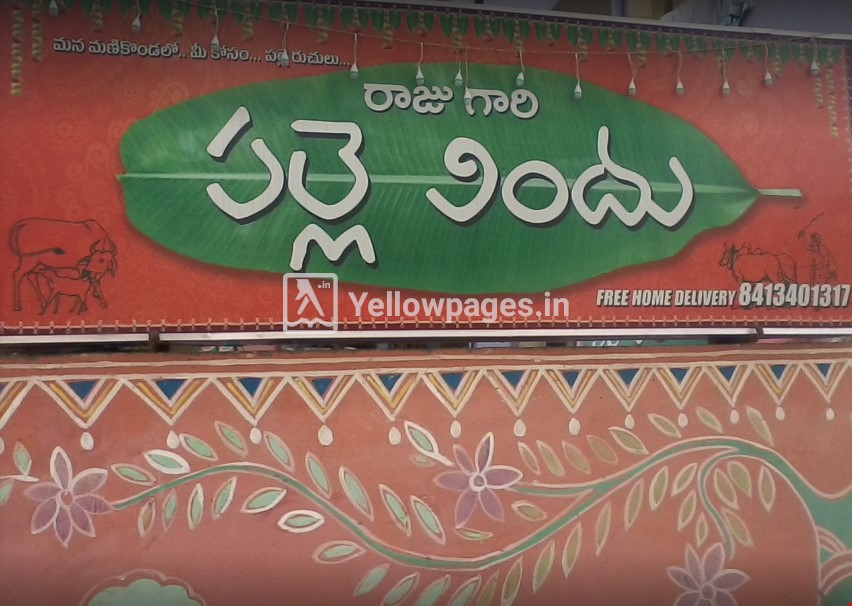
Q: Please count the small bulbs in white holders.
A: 15